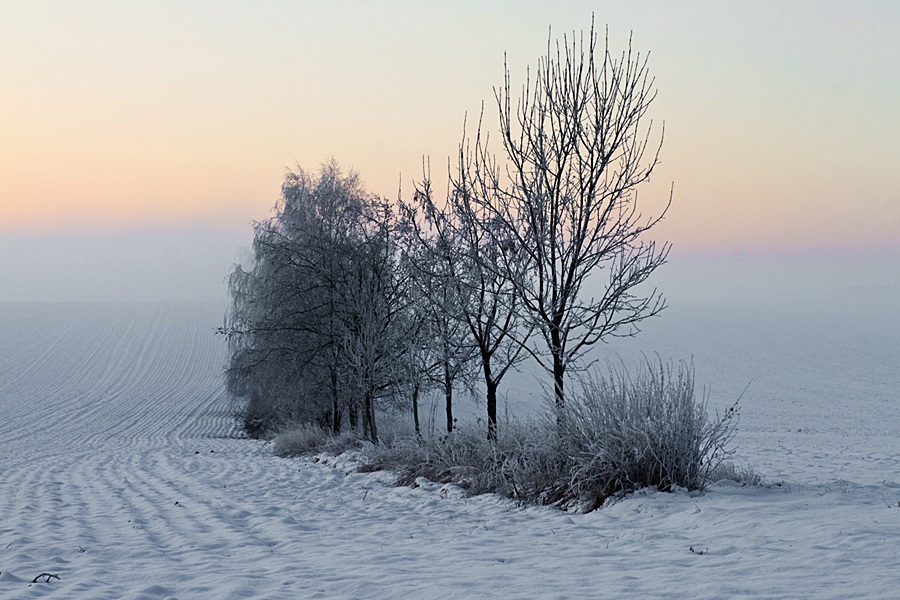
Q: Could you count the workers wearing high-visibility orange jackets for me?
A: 0